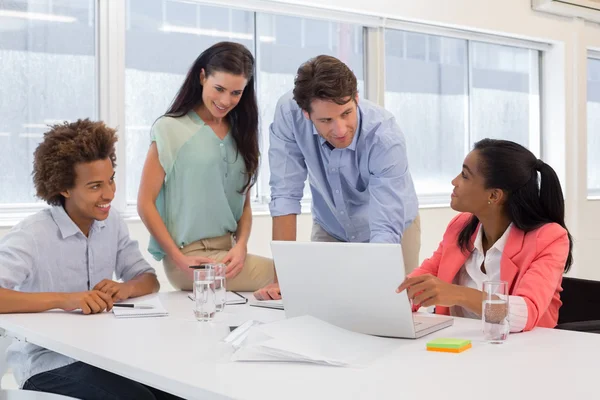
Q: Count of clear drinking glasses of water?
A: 3